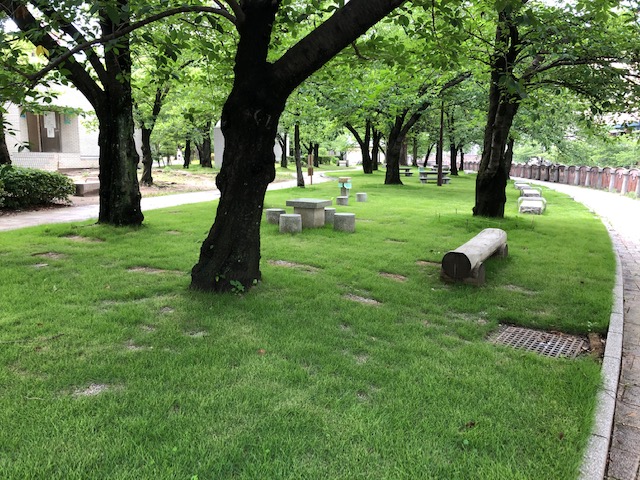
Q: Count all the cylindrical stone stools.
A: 6